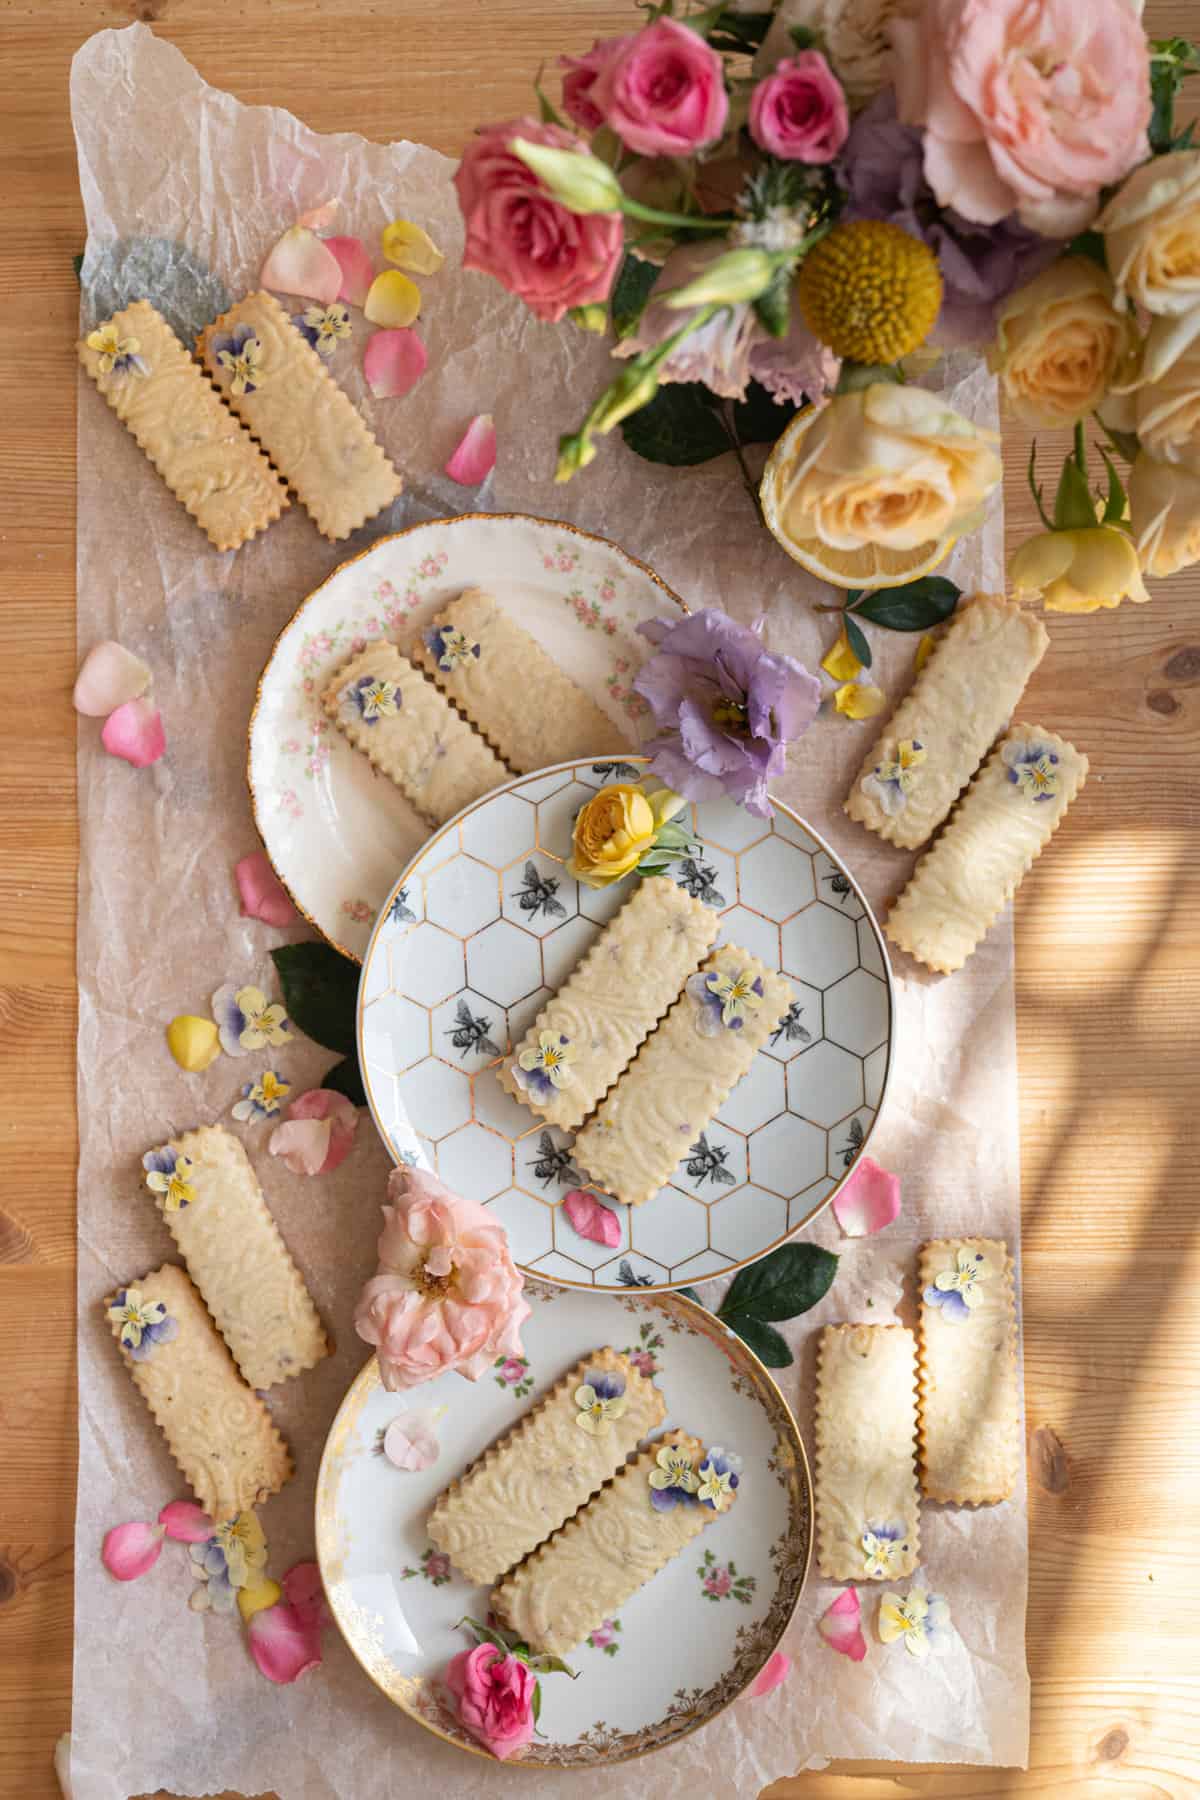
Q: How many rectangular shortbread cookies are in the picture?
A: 14